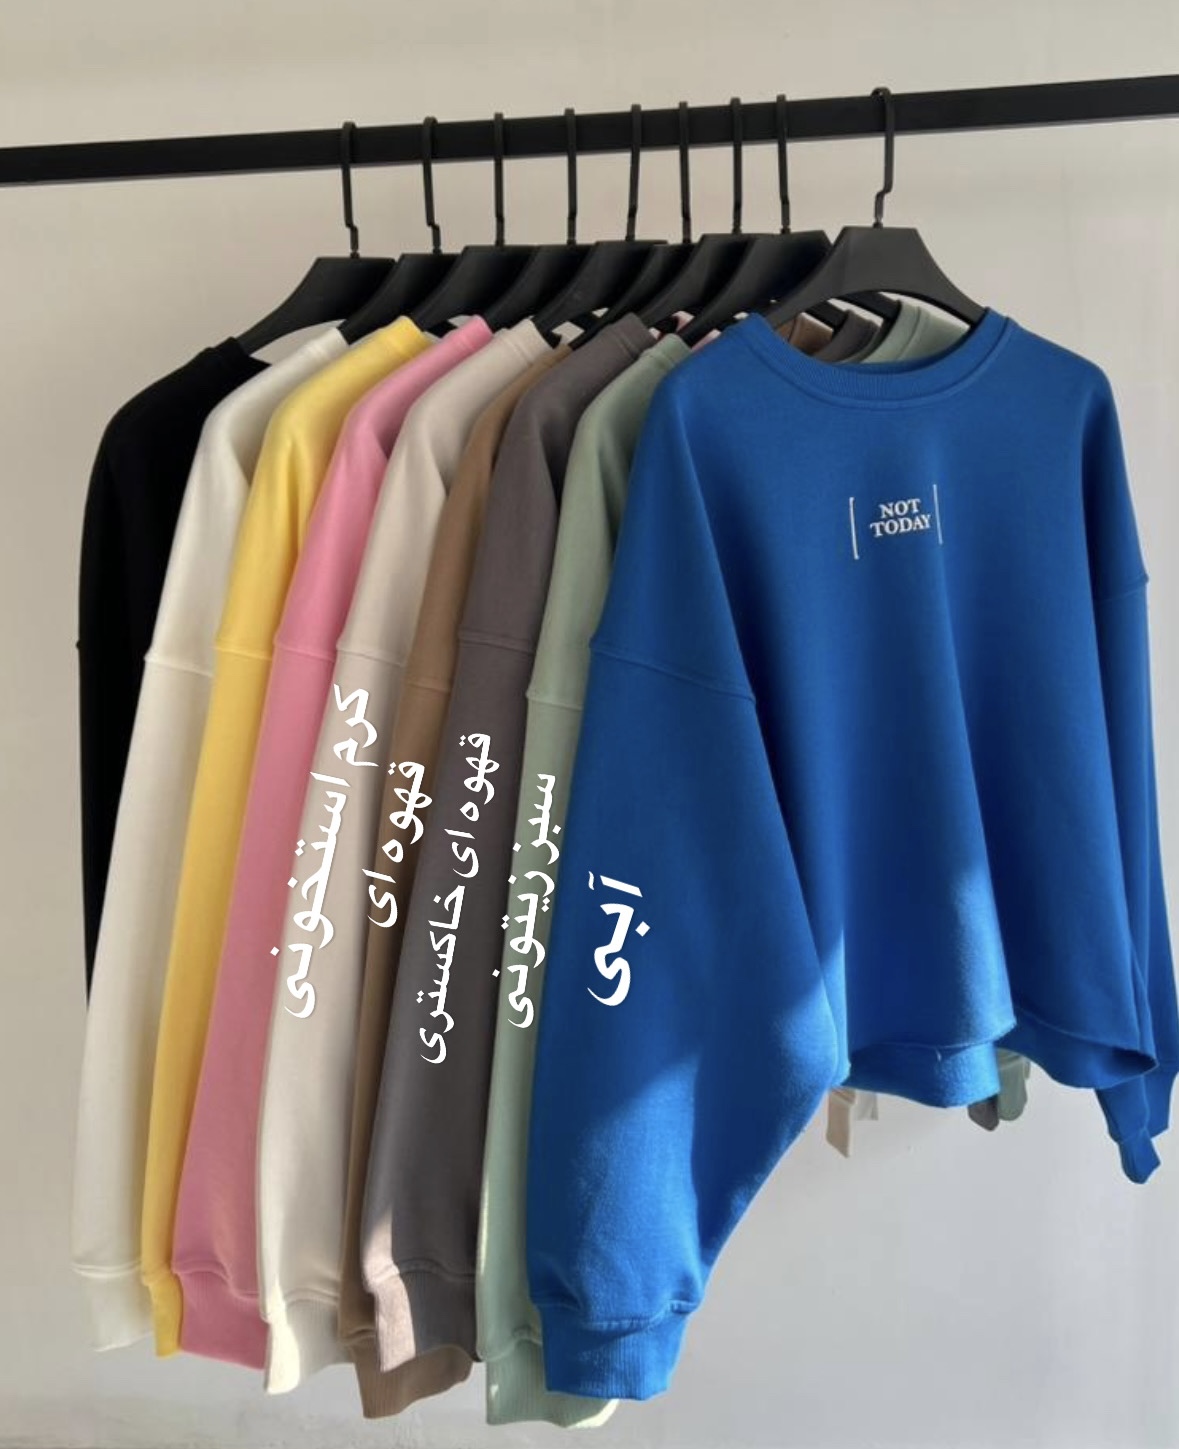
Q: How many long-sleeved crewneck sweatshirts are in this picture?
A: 9